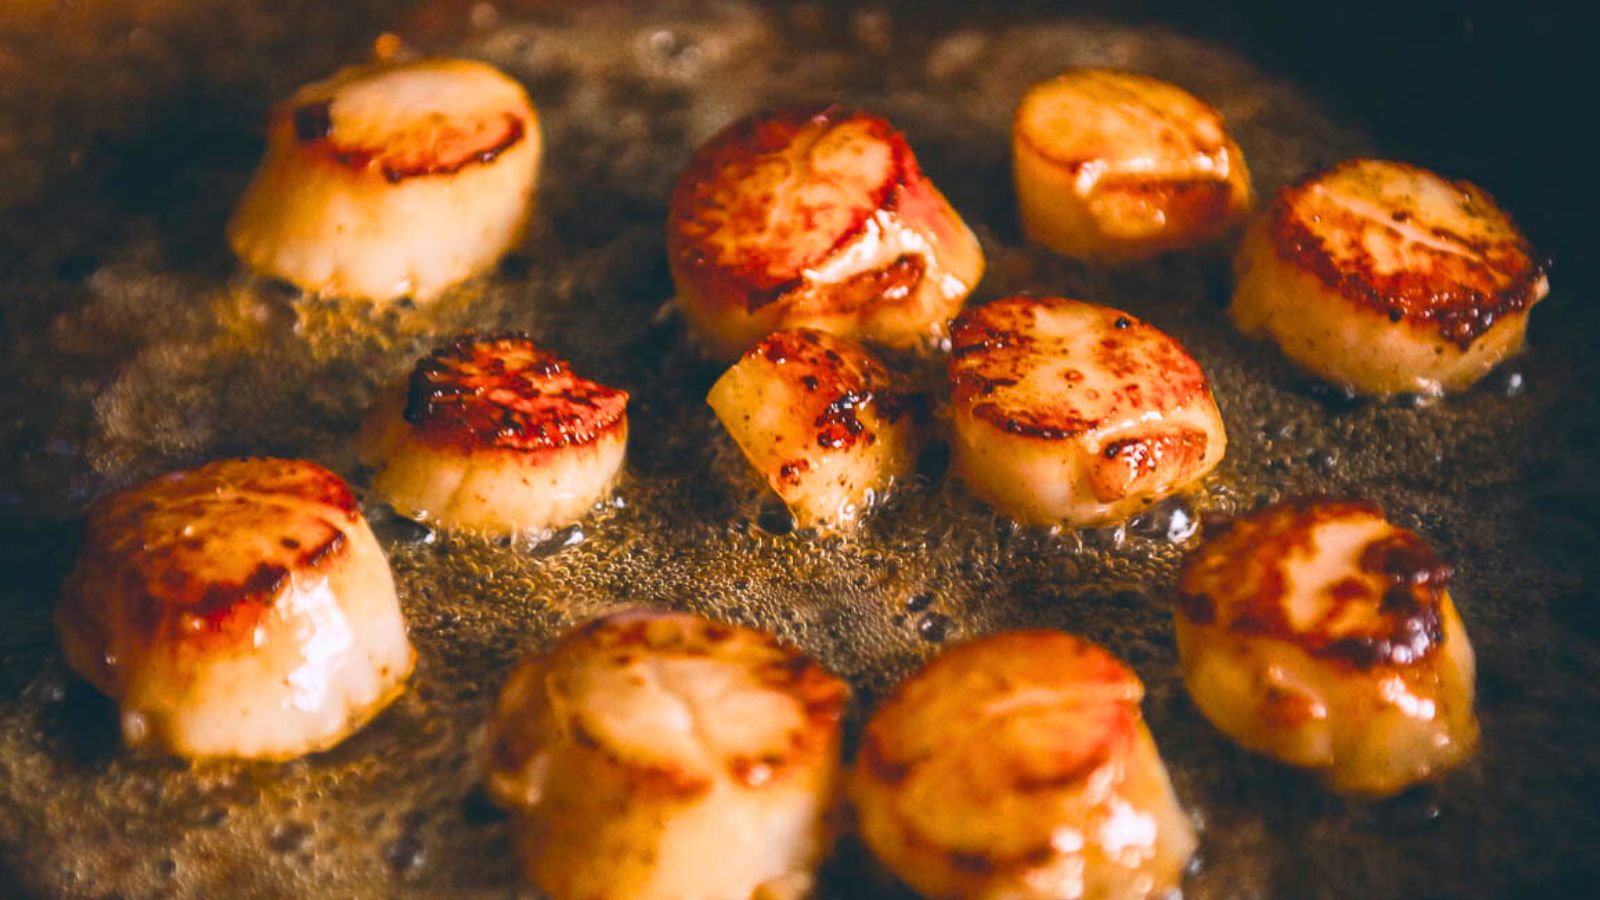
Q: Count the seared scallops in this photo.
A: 11